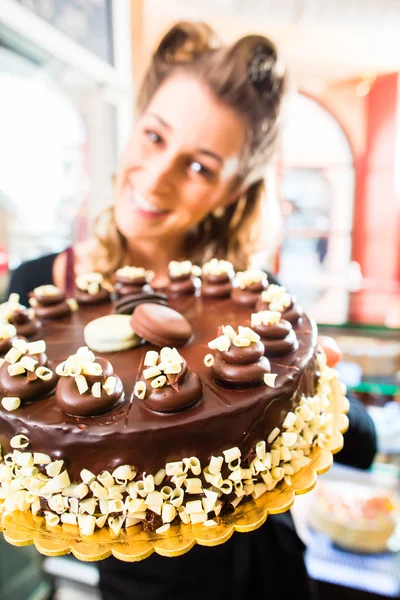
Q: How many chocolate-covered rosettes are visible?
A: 14